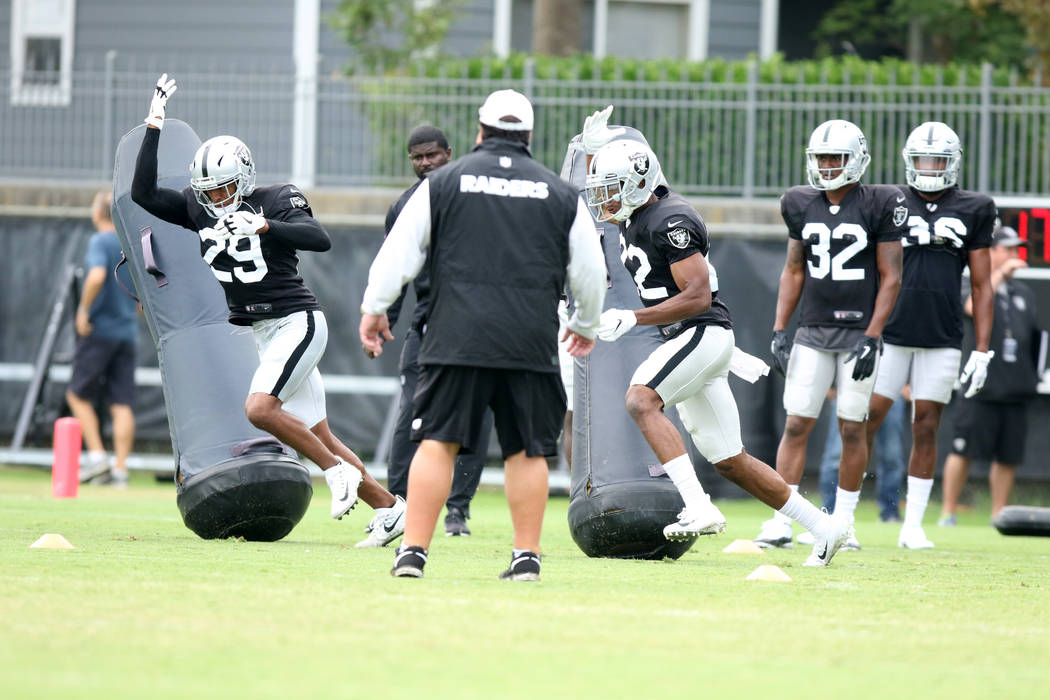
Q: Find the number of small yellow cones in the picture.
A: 3